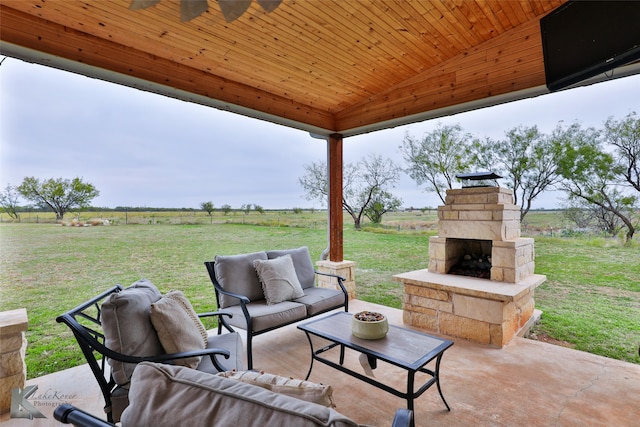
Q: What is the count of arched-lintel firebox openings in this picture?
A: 0